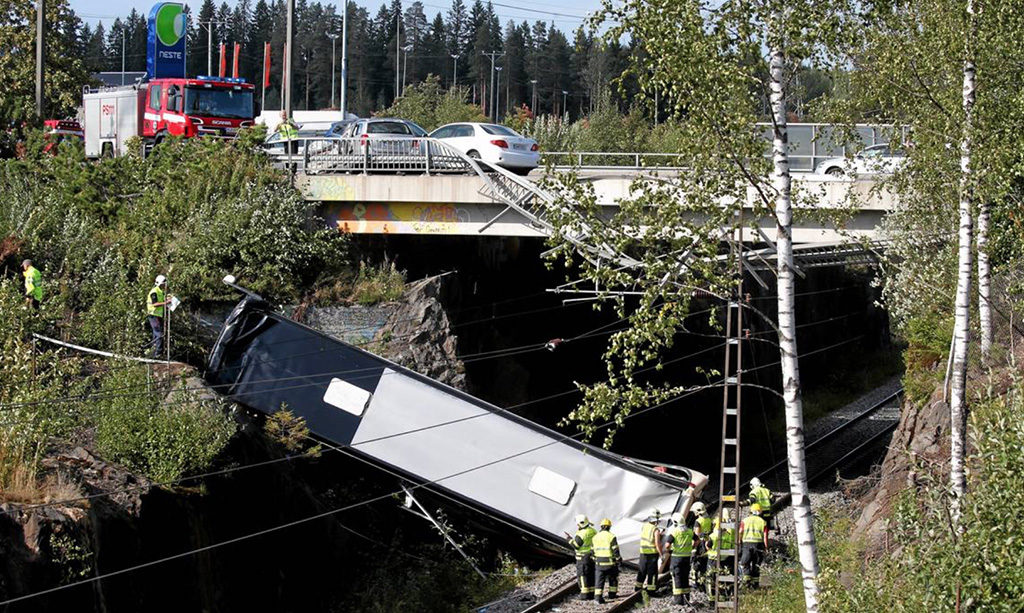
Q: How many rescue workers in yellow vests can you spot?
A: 12